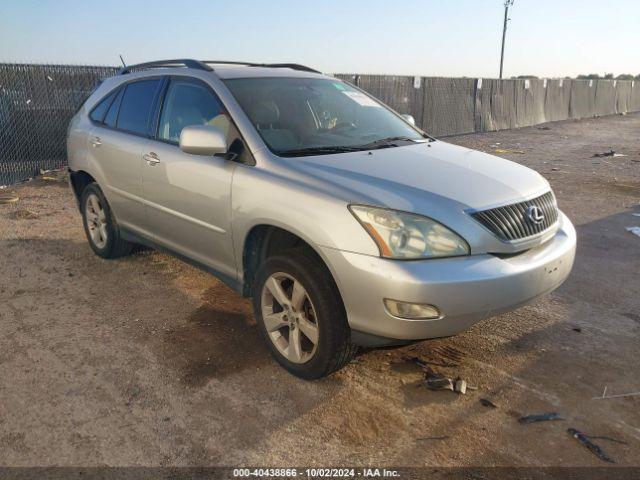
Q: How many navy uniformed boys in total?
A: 0